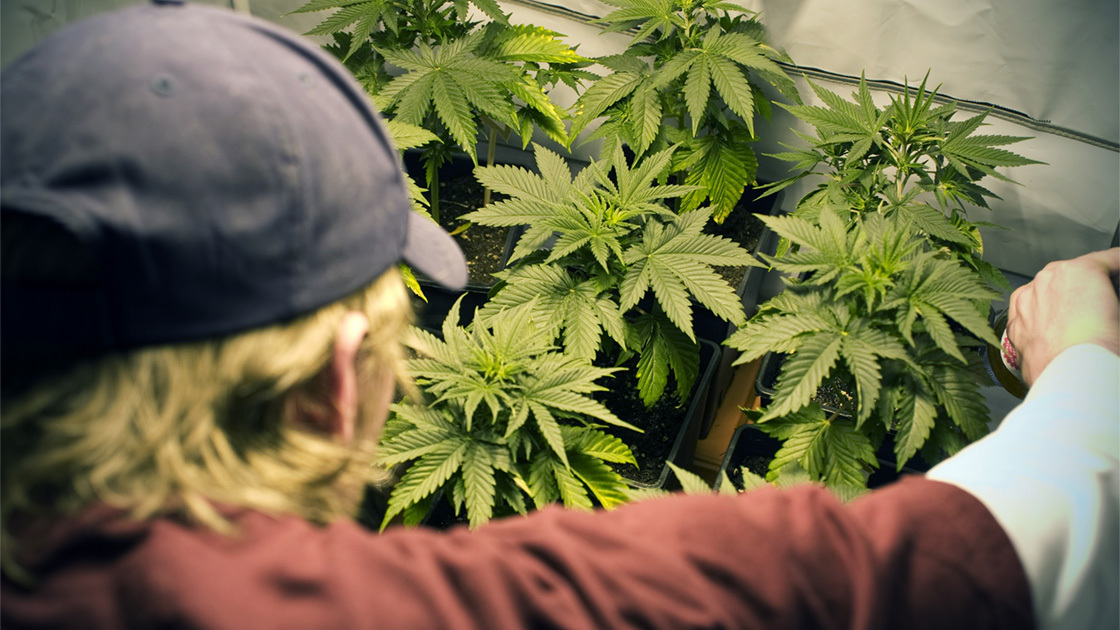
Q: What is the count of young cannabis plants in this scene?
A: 6